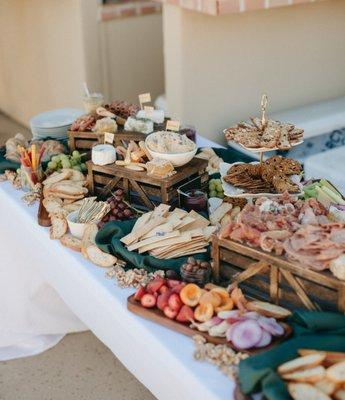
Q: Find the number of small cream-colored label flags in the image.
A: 4